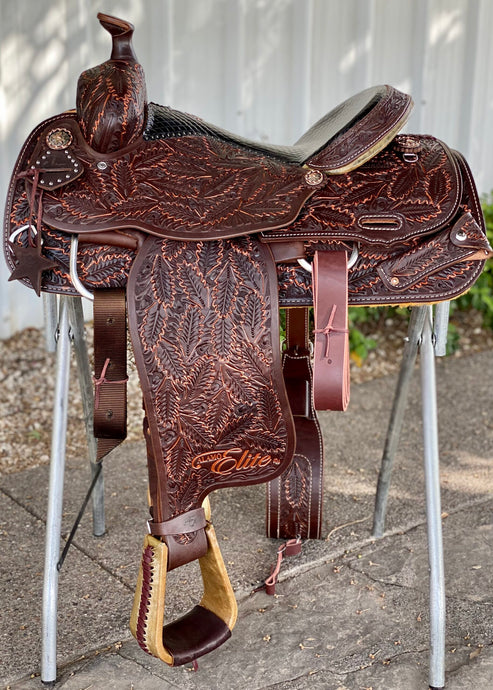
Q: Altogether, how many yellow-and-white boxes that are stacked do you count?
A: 0